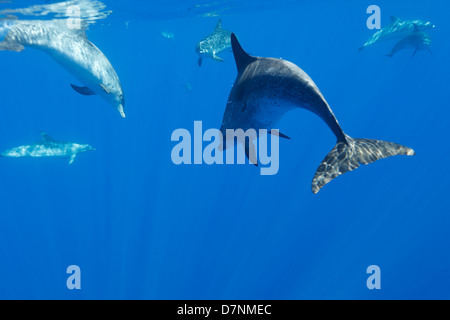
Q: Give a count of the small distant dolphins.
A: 4